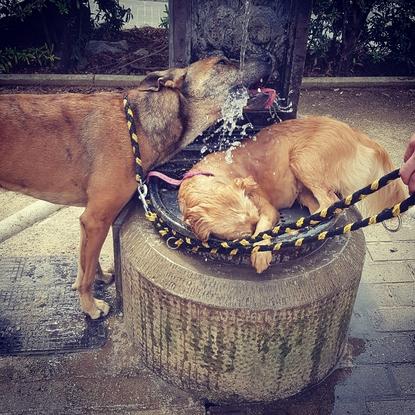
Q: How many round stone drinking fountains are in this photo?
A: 1